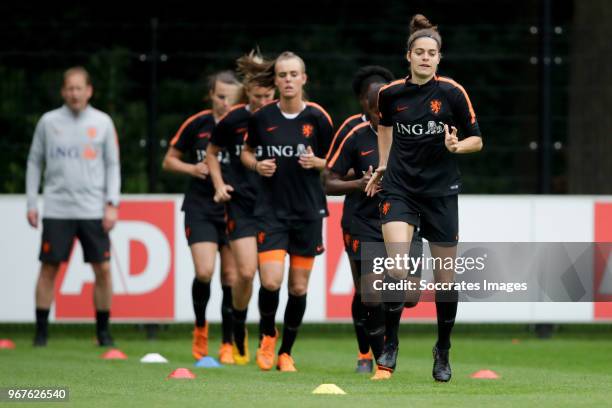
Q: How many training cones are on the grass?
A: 7